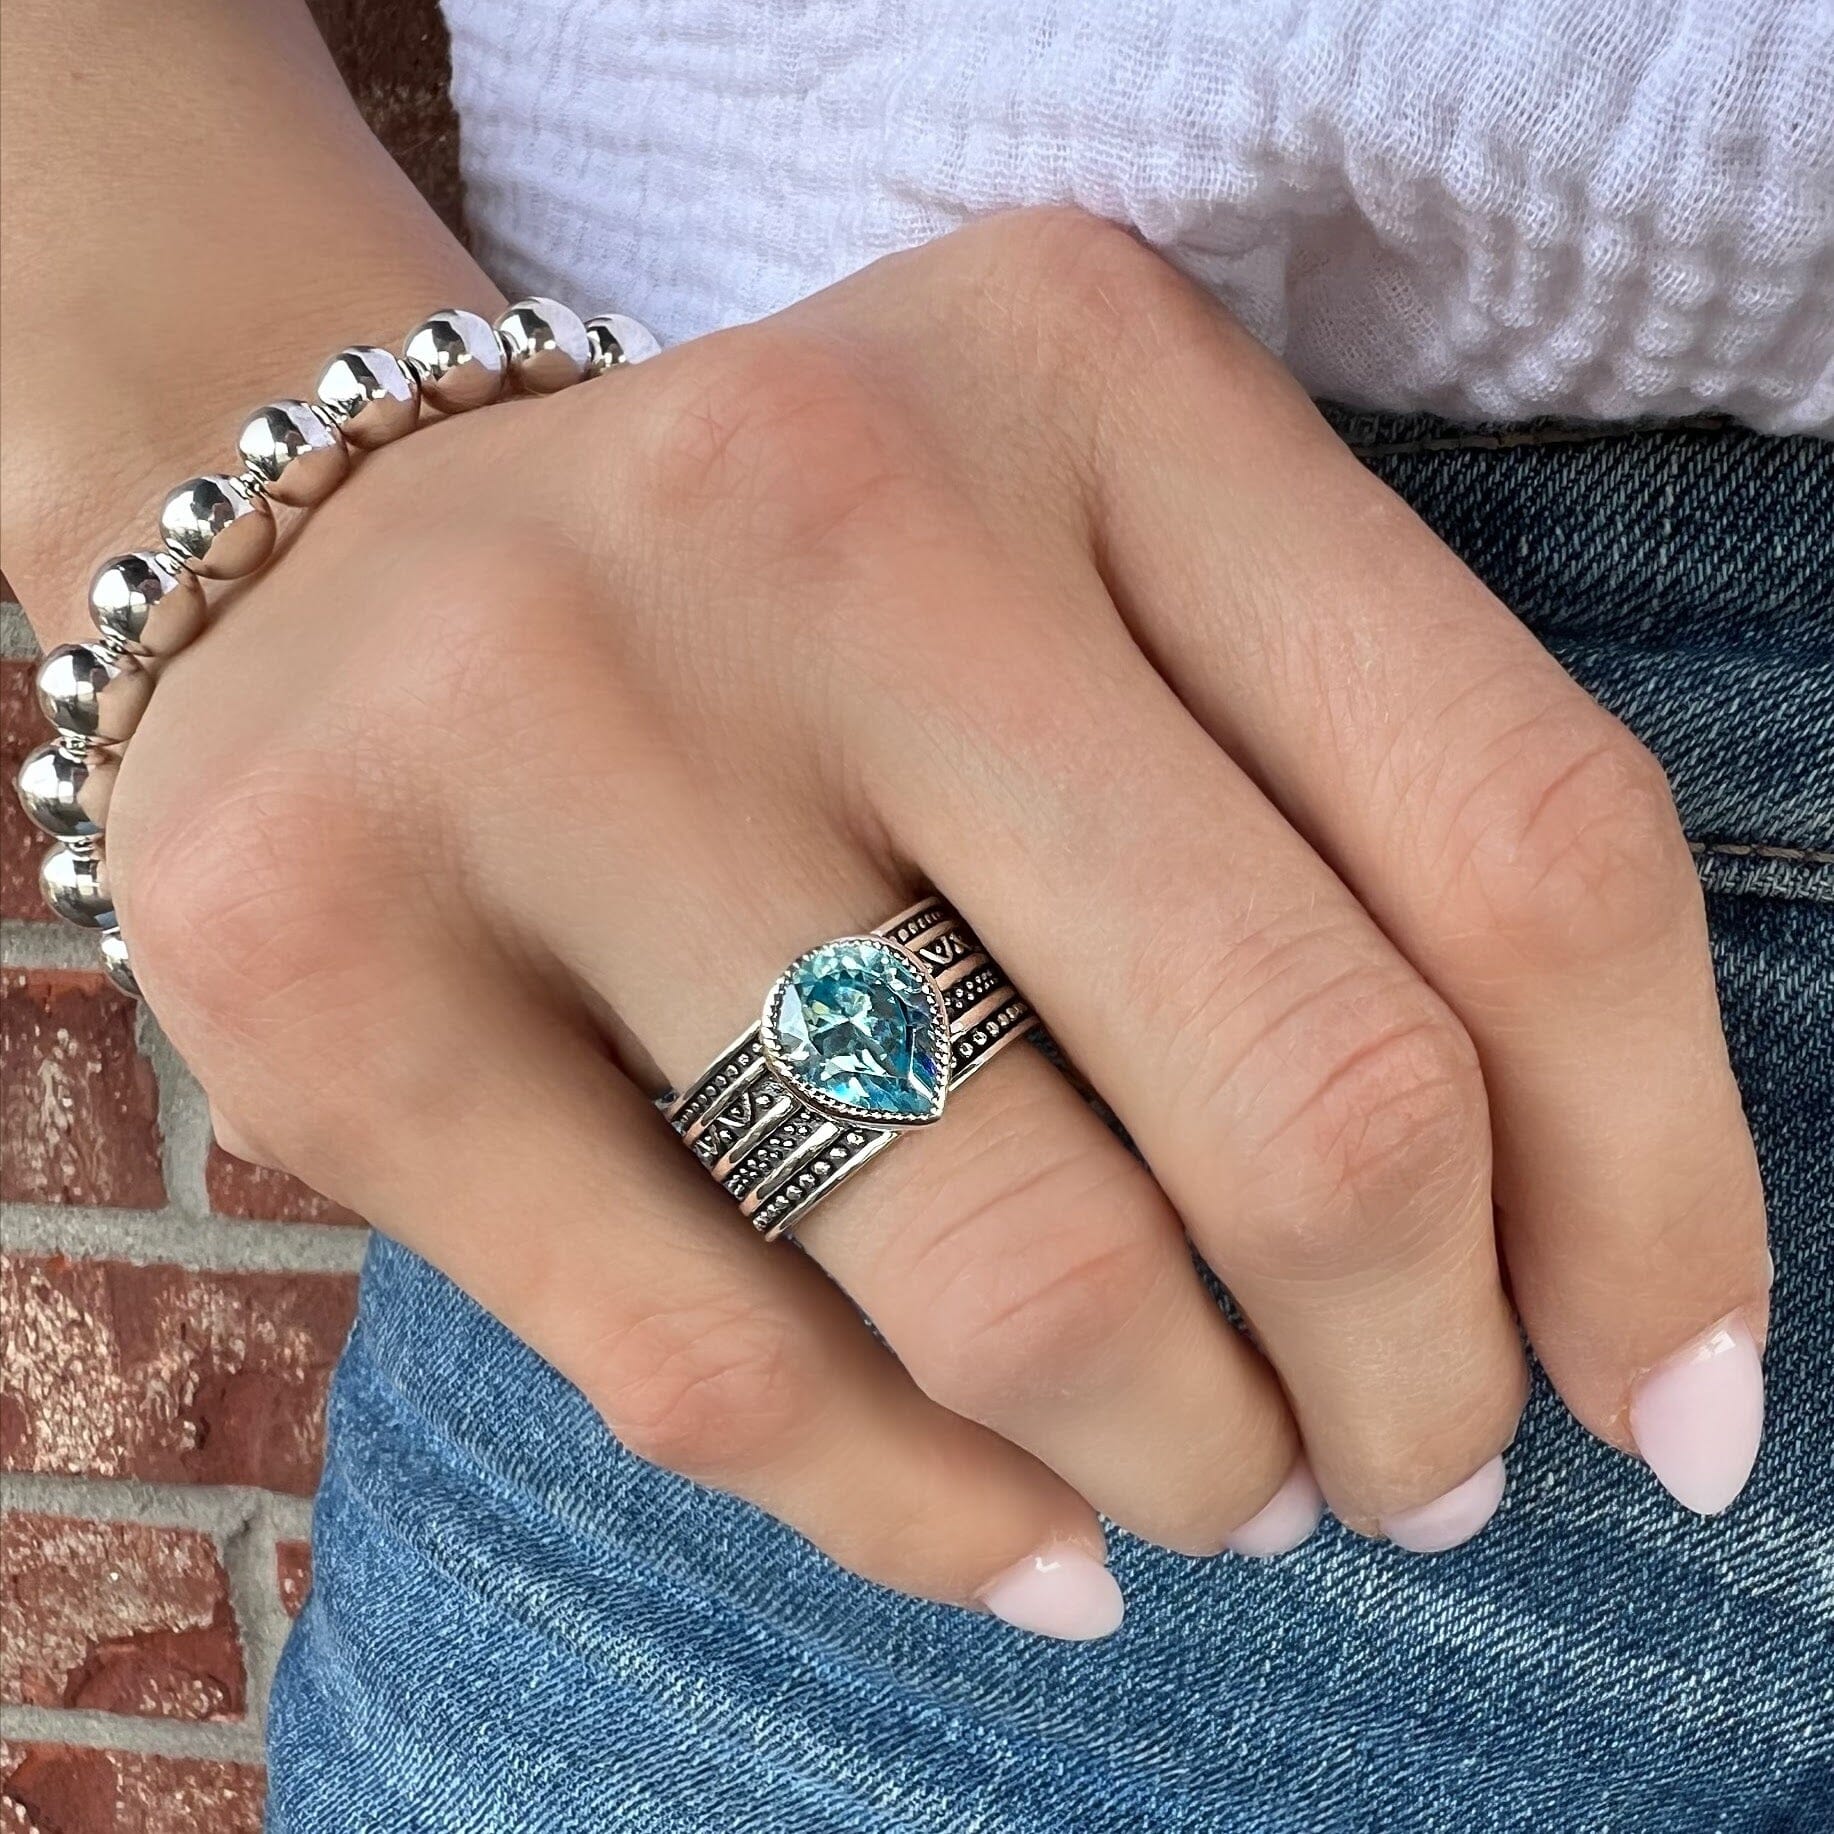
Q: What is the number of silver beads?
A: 11